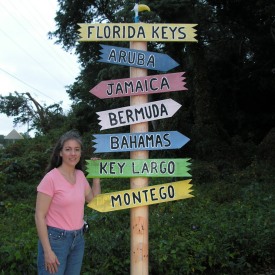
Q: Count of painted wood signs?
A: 7